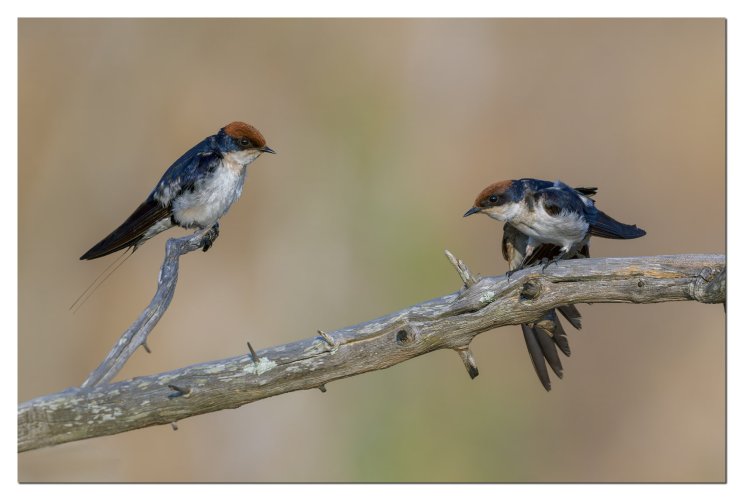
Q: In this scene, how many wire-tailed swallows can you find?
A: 2